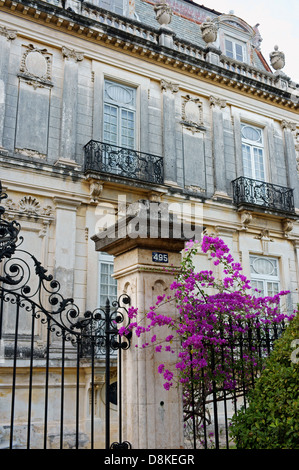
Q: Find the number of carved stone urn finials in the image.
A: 3